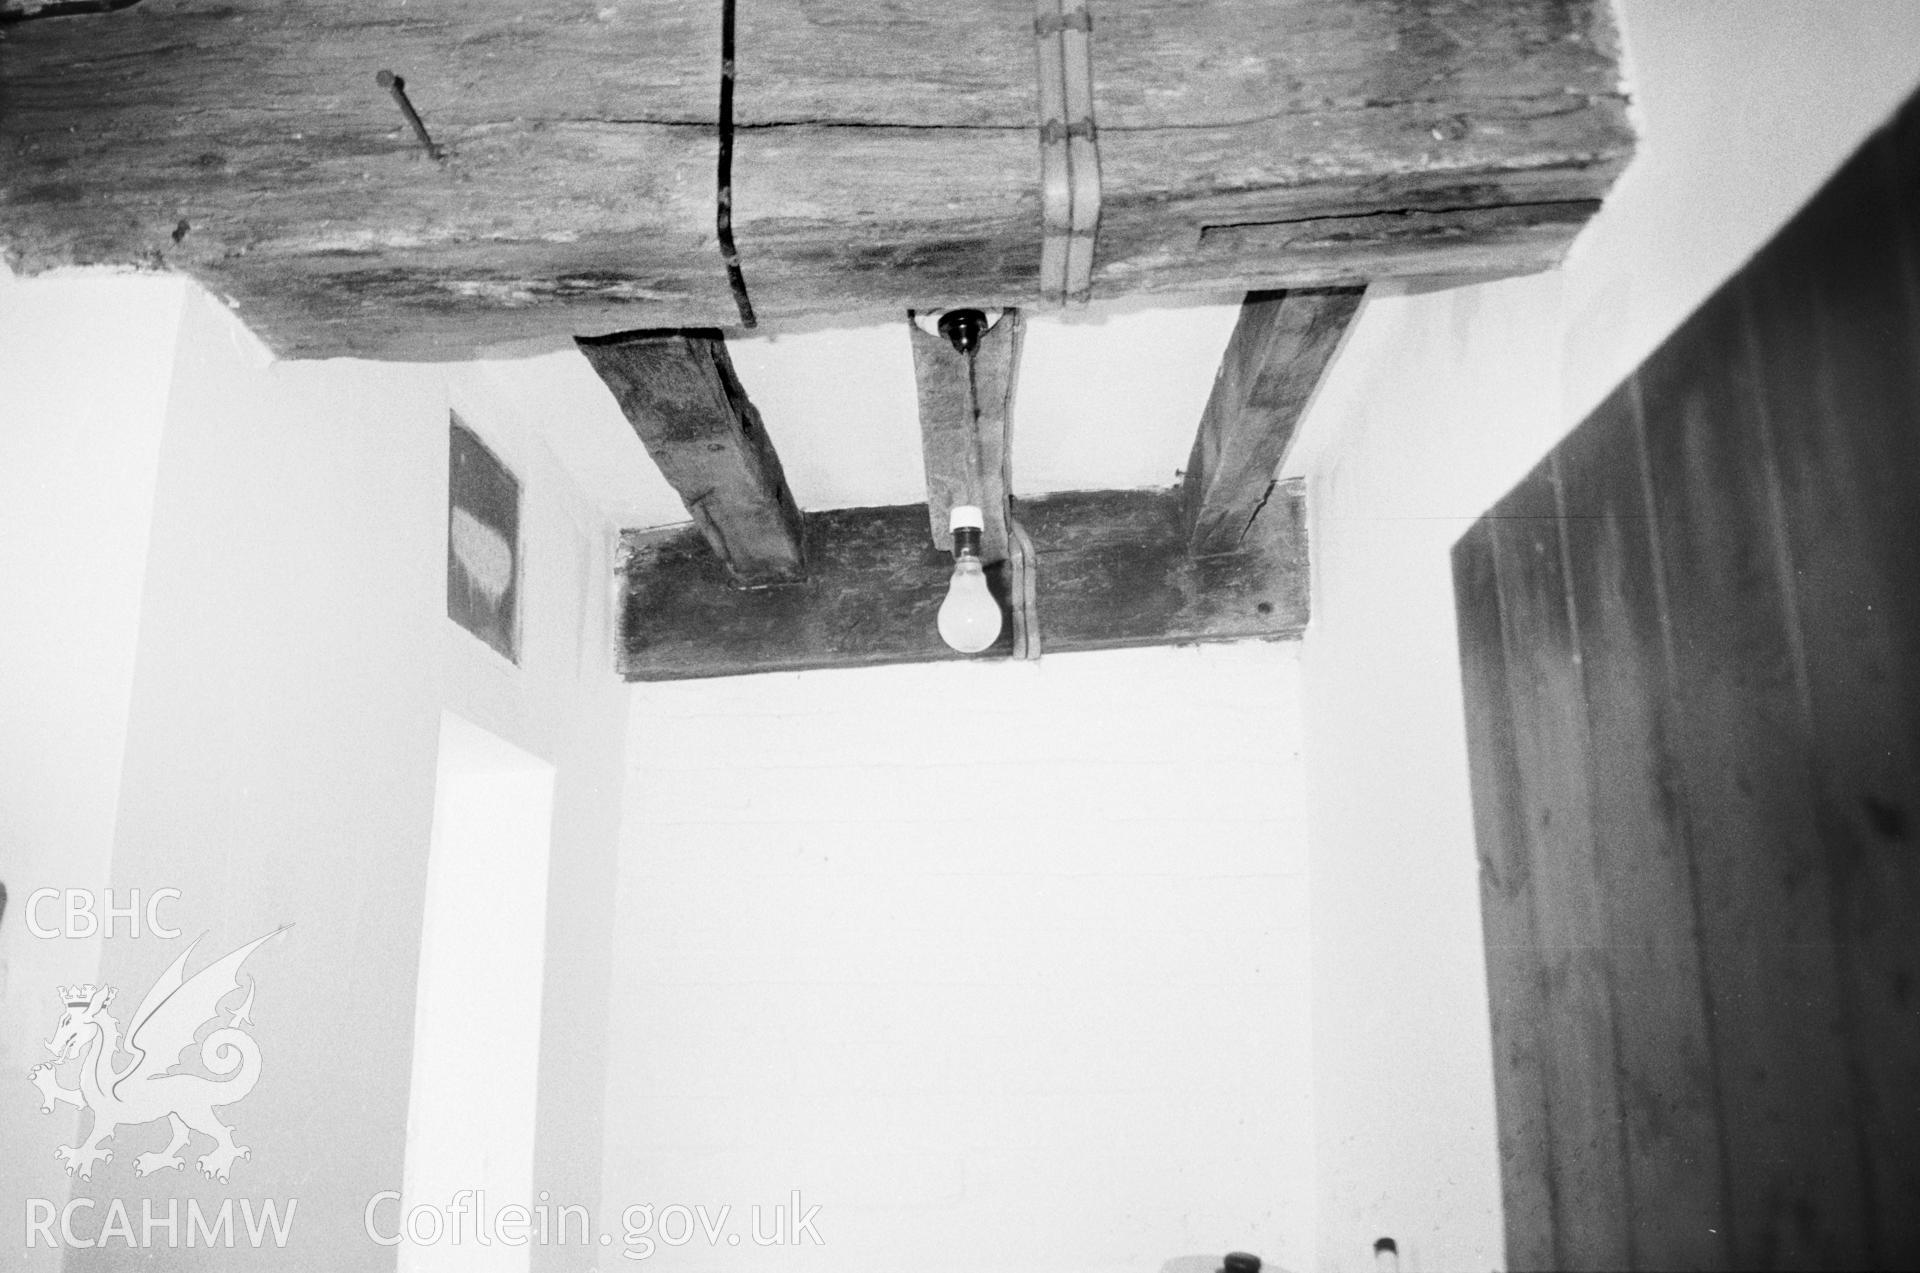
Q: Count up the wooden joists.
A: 3